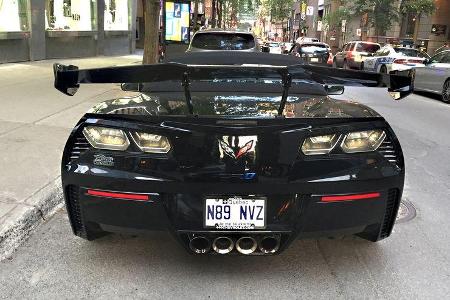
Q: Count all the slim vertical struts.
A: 2